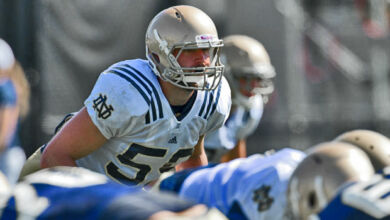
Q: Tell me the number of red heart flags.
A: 0